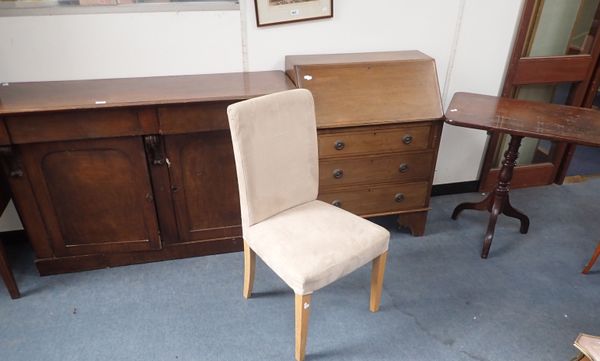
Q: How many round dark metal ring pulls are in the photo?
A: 6